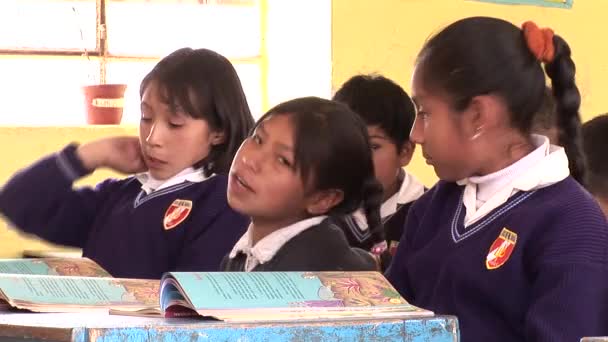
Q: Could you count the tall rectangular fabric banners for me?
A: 0